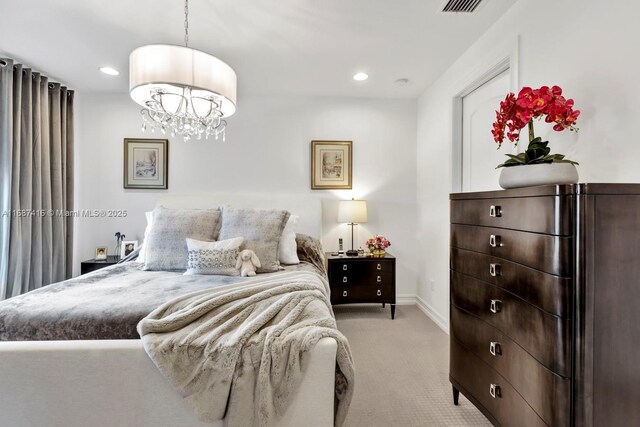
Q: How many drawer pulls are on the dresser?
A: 6